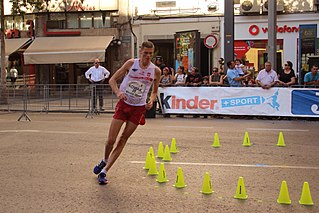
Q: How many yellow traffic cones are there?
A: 15